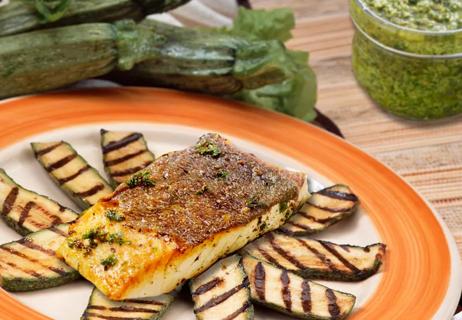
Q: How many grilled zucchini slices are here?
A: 9